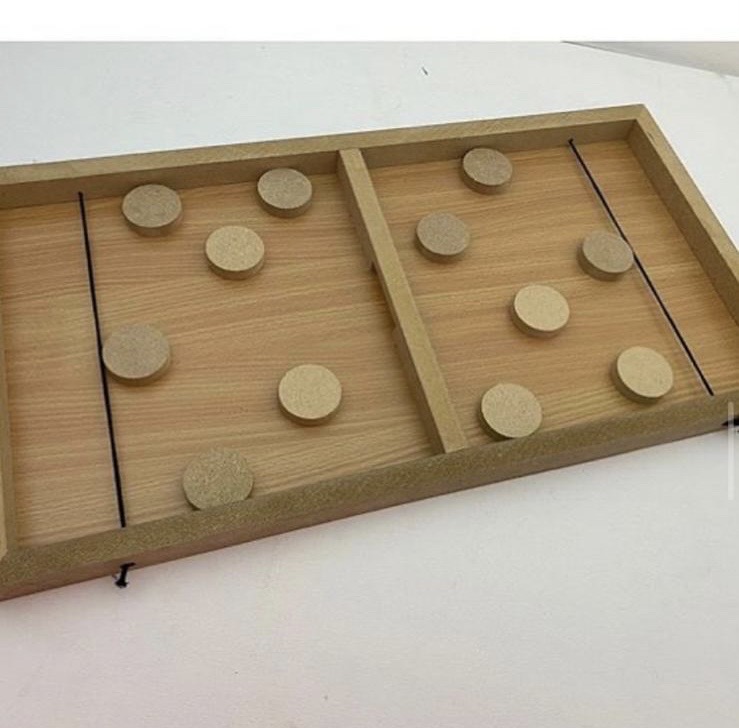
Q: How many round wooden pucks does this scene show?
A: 12